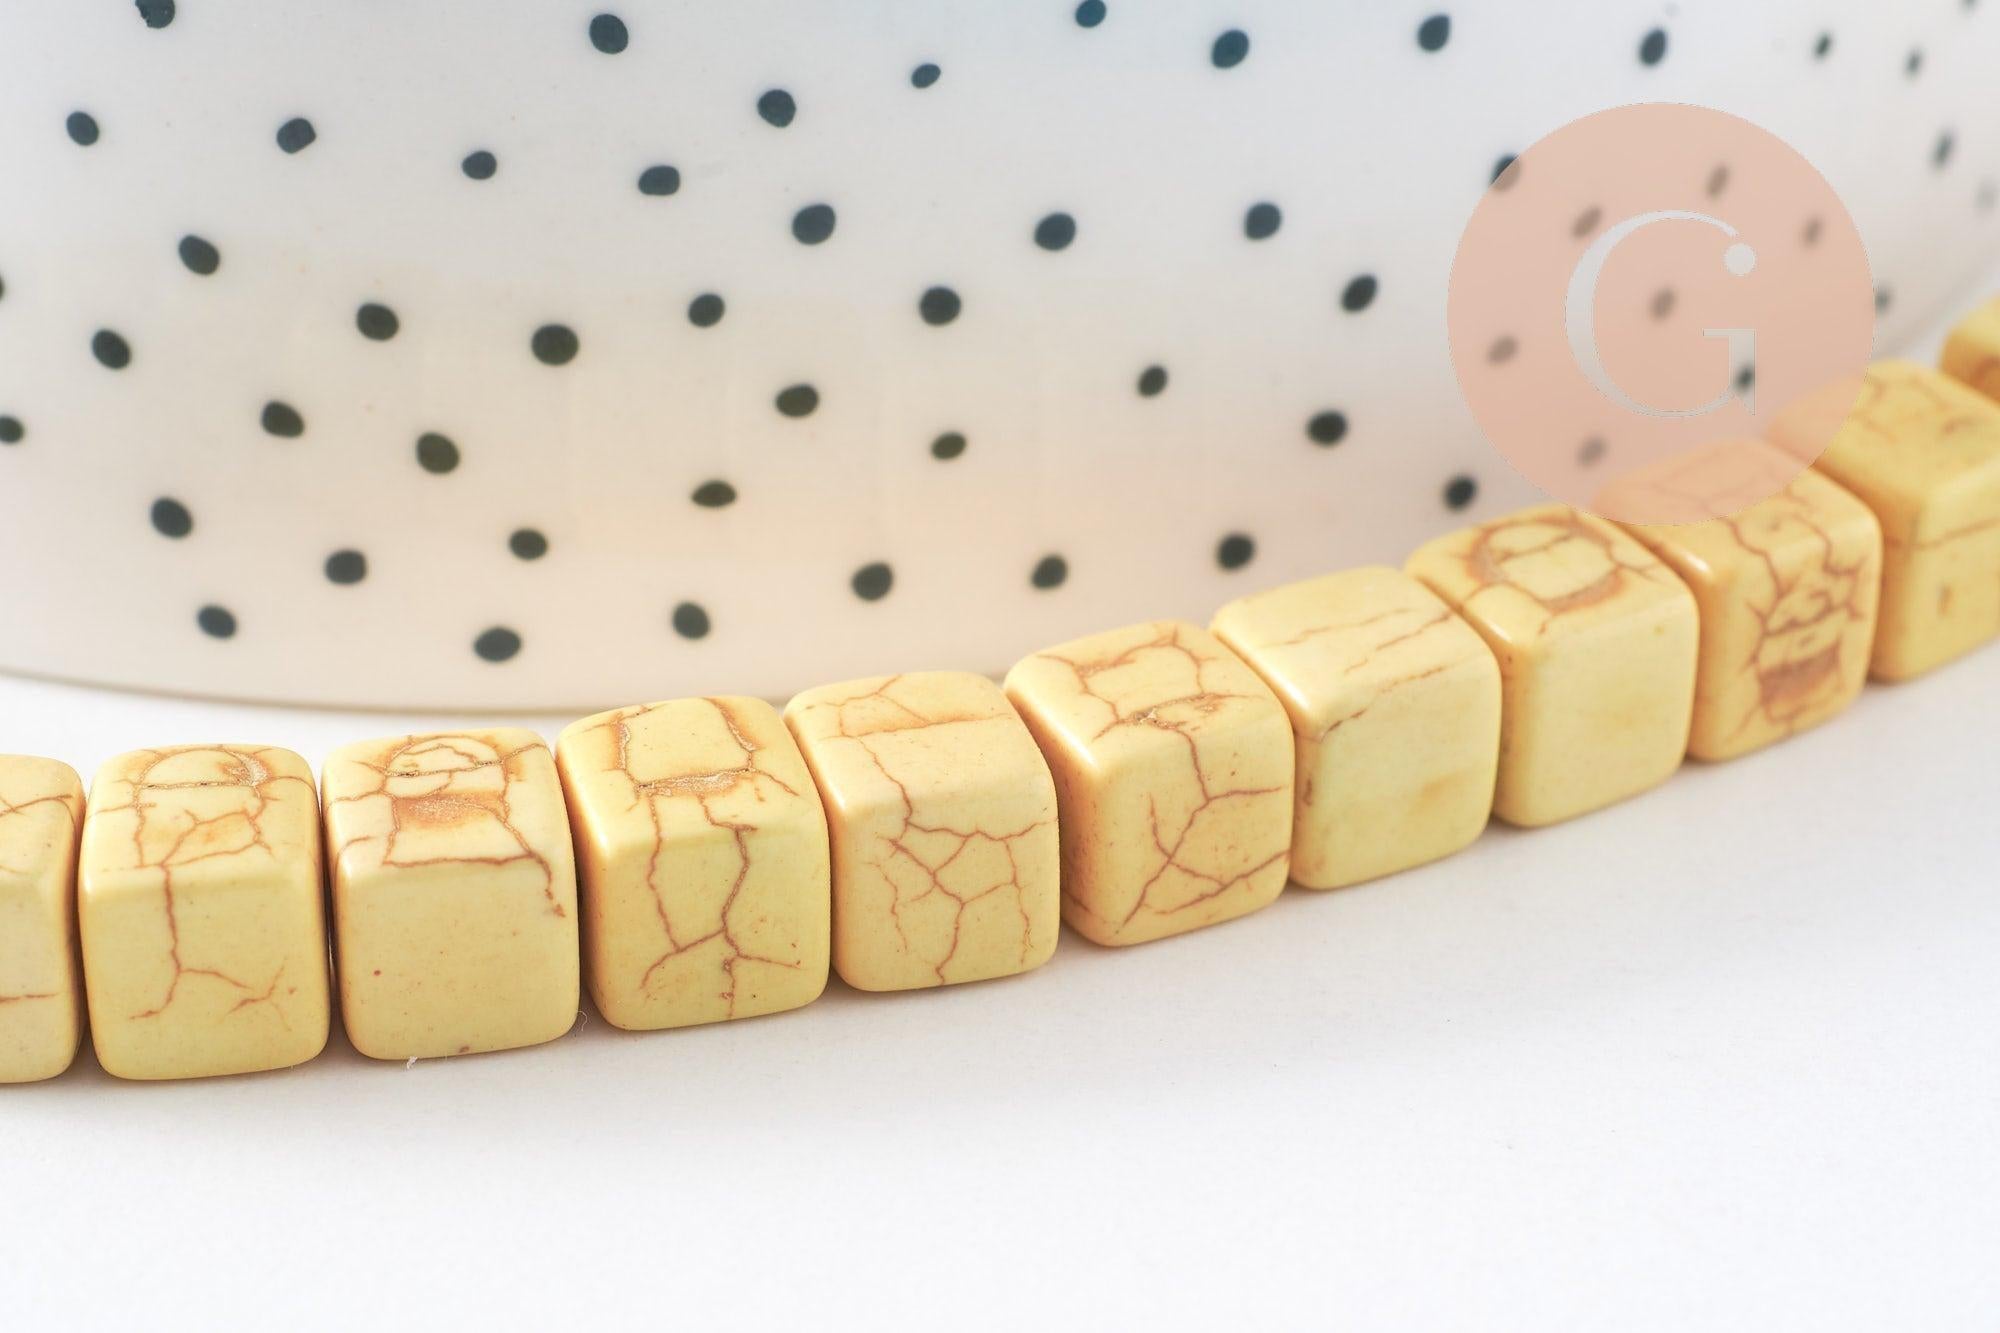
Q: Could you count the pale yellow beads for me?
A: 11